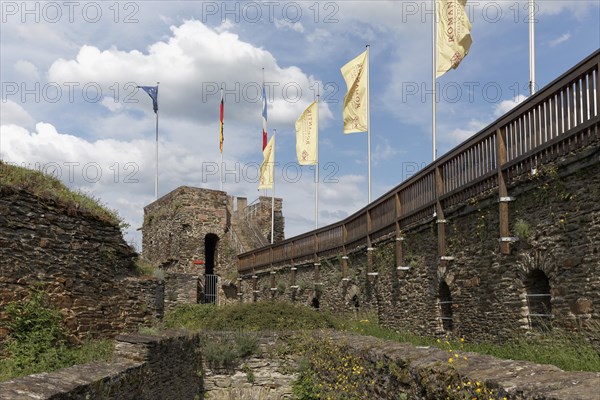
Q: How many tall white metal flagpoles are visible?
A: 8